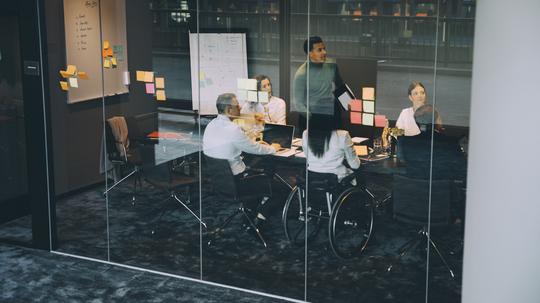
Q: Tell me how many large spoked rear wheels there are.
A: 2